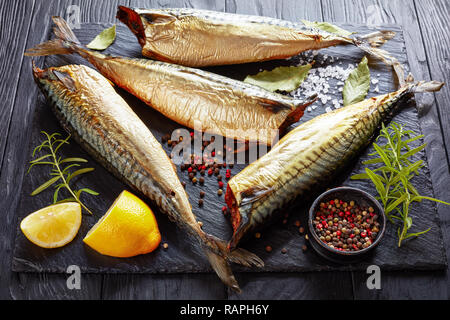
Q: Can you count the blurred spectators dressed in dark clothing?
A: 0